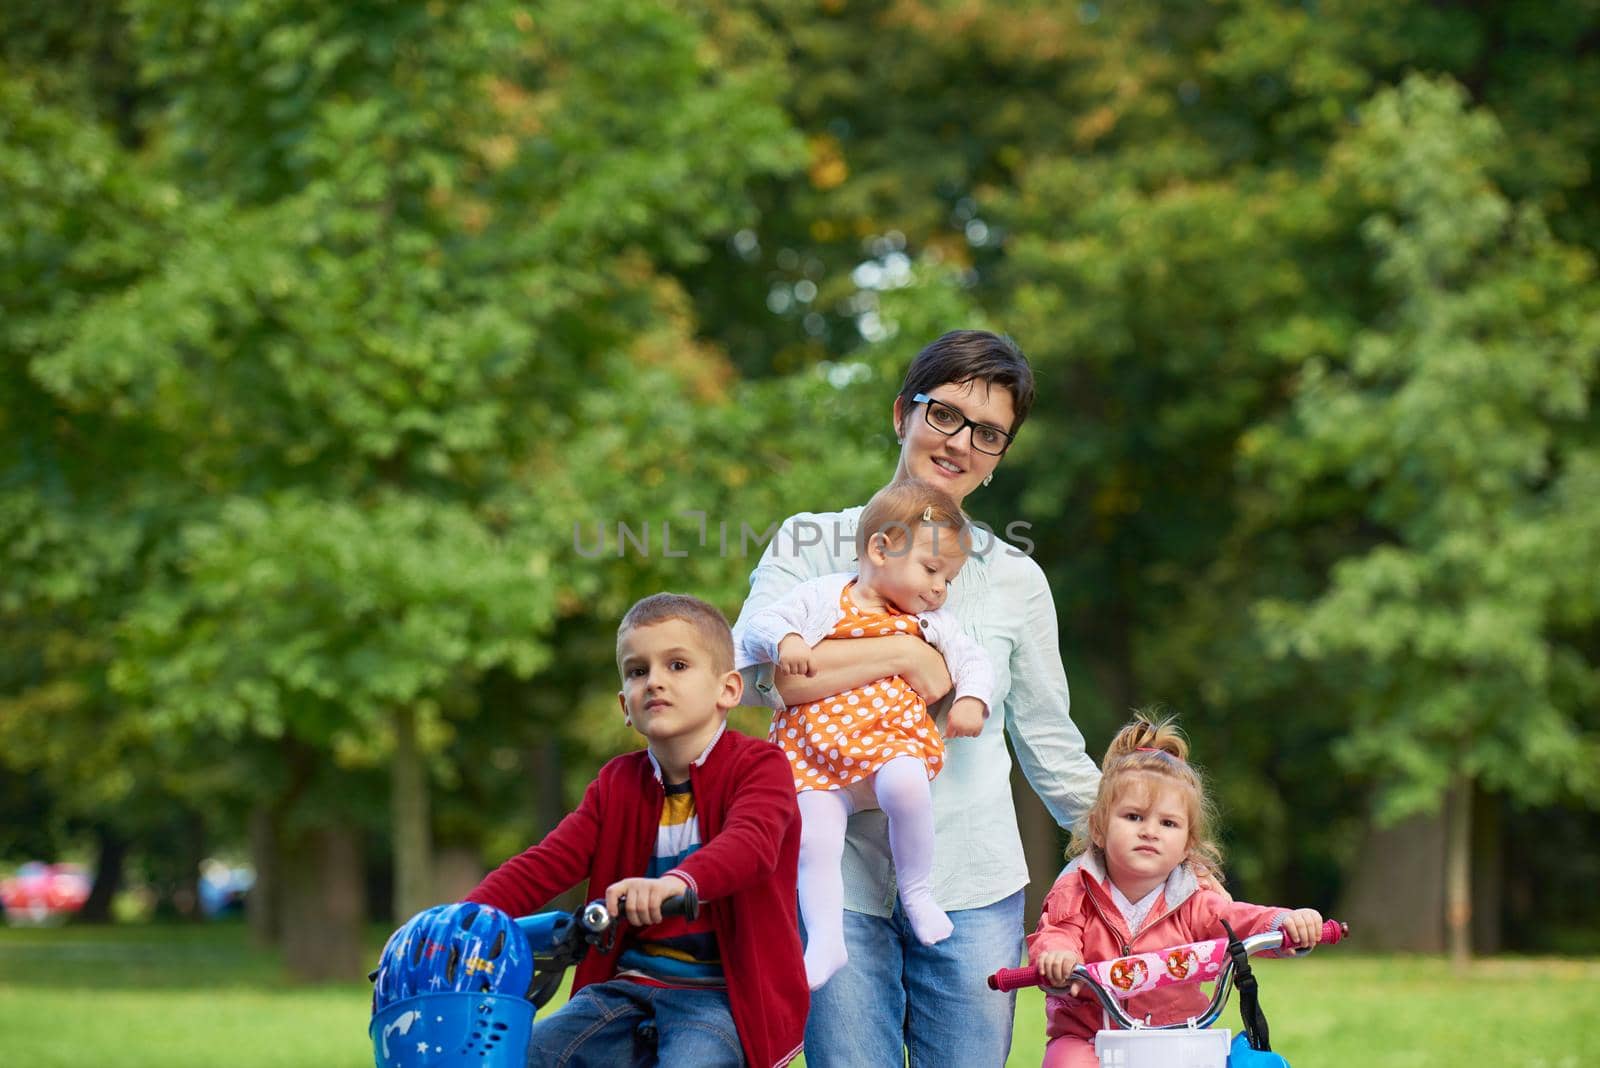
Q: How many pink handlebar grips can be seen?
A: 2